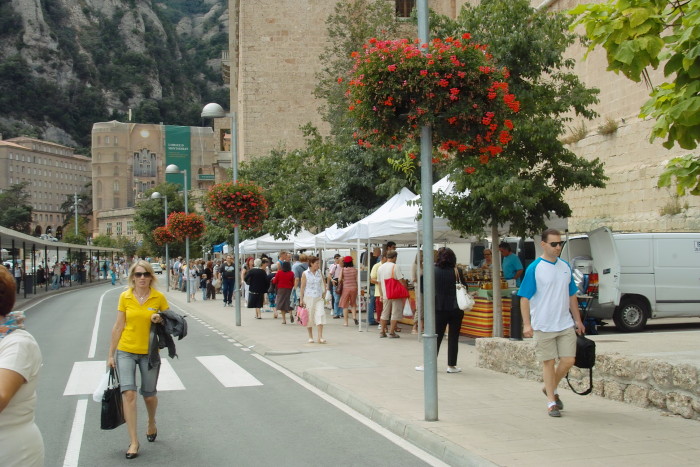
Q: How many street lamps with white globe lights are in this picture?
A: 3